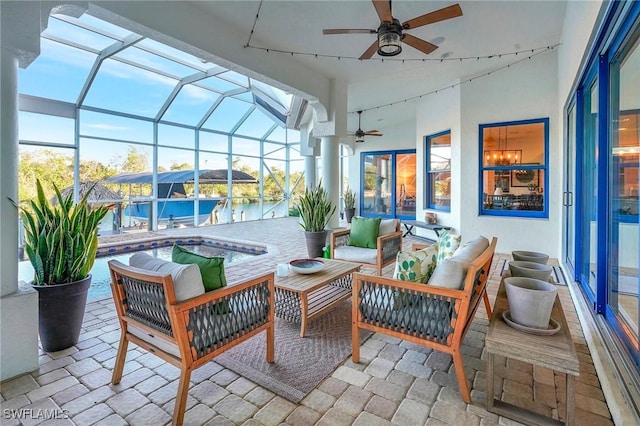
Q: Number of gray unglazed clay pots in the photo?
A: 3